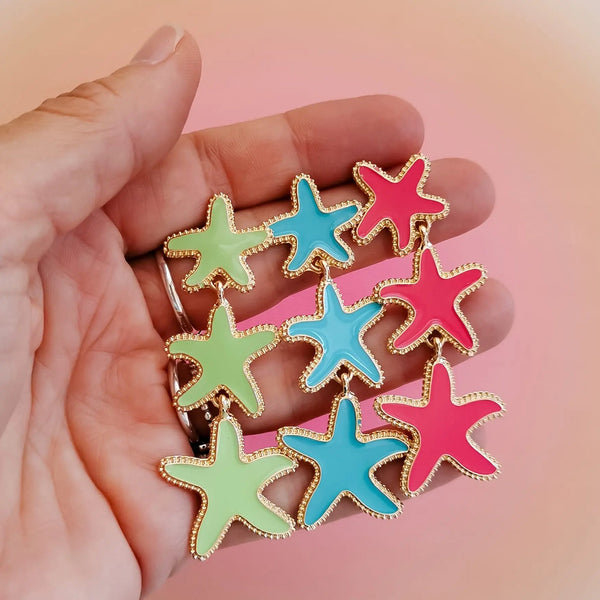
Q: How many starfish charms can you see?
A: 9